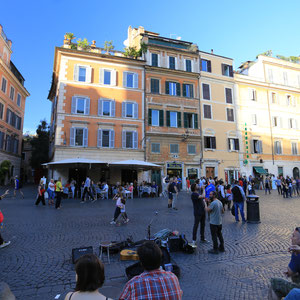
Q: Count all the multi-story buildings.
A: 5